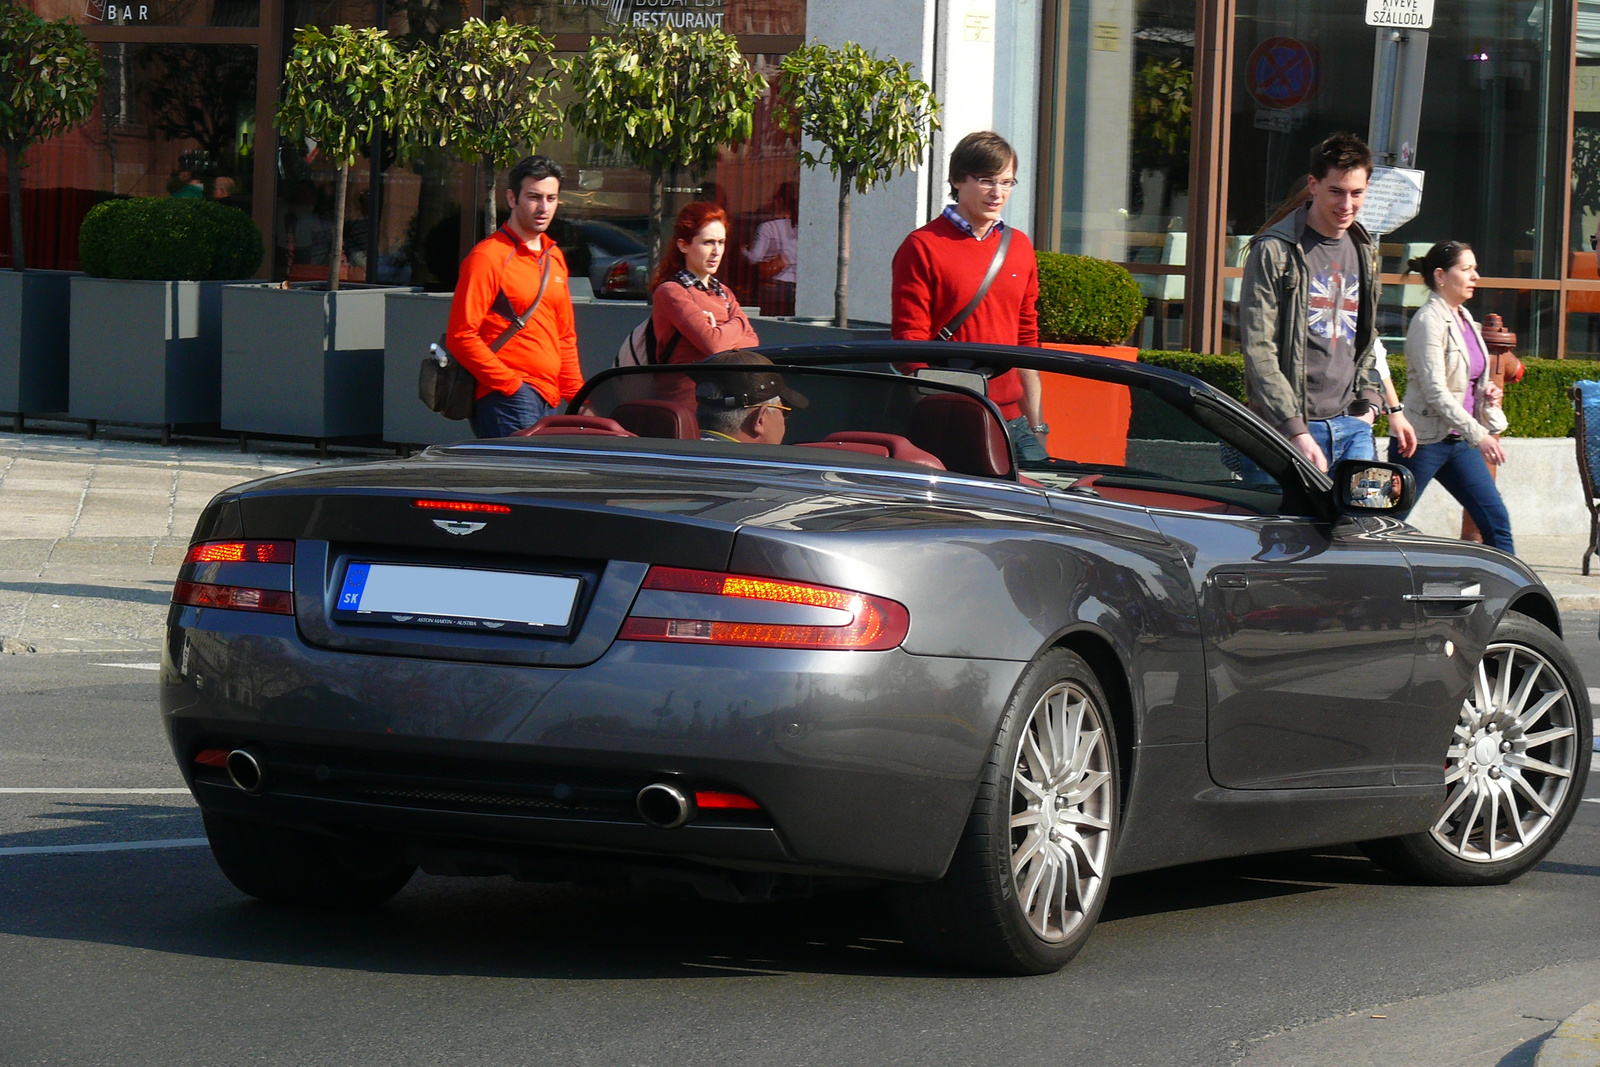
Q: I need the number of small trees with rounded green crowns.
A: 5